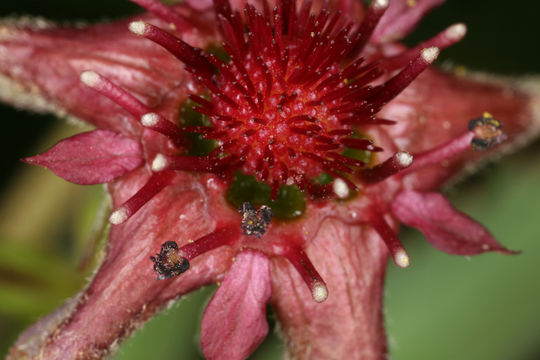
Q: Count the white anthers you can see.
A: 12